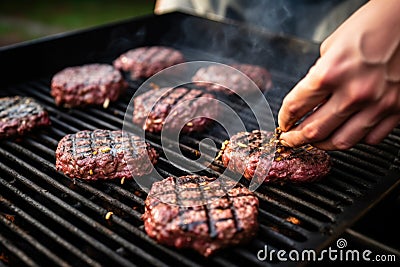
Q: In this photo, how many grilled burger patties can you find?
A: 8